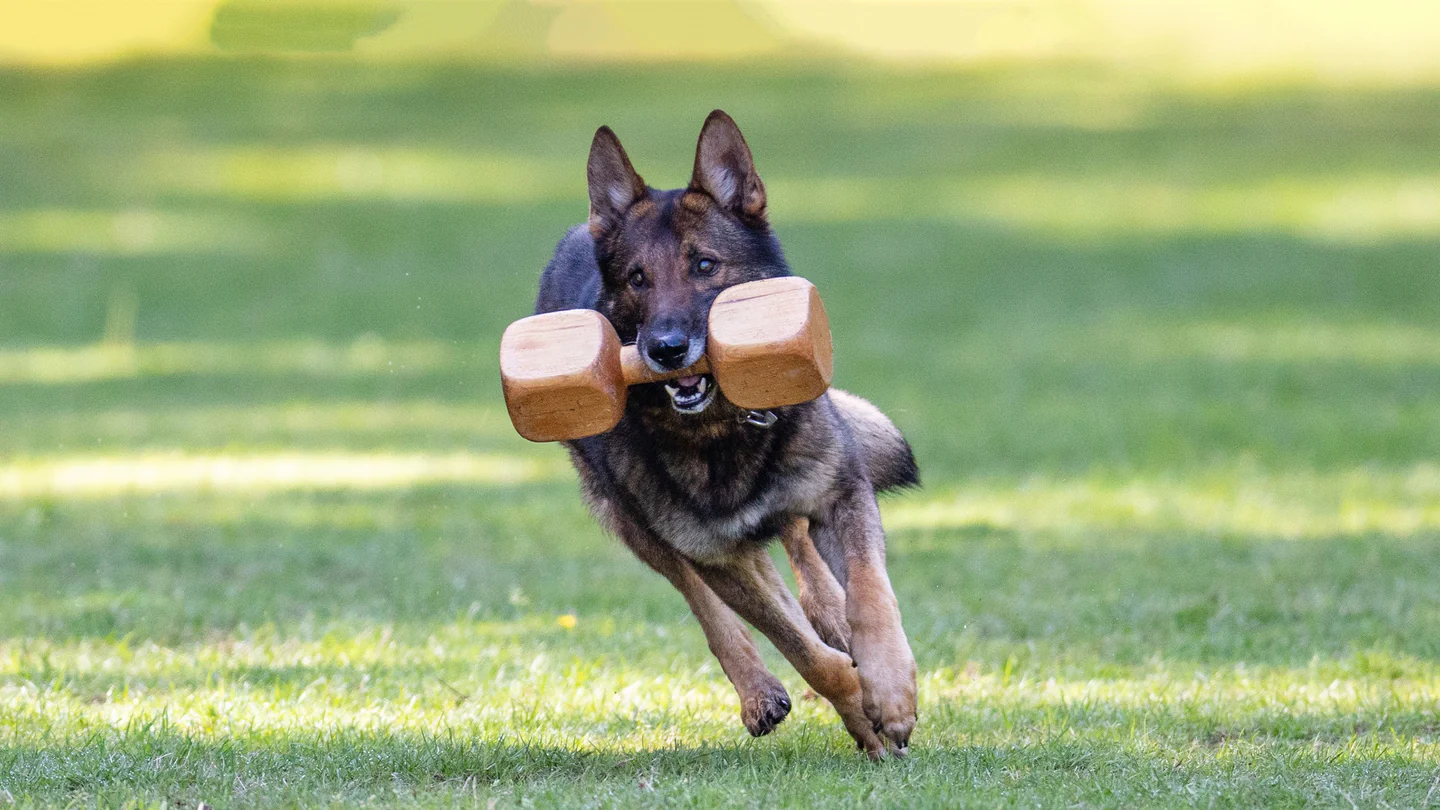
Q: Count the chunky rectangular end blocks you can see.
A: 2